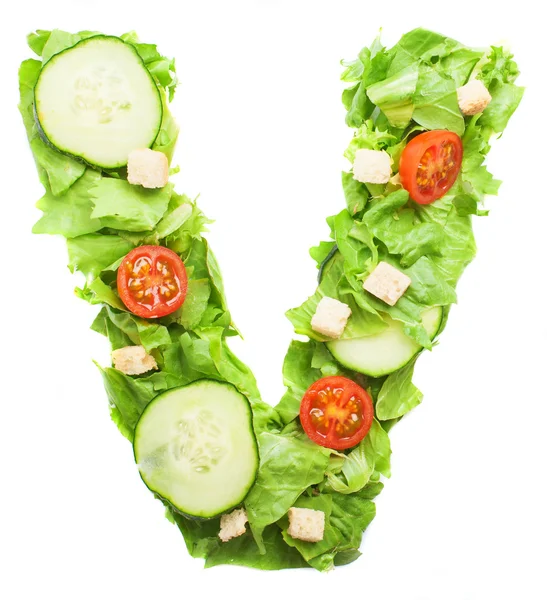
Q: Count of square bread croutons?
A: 8